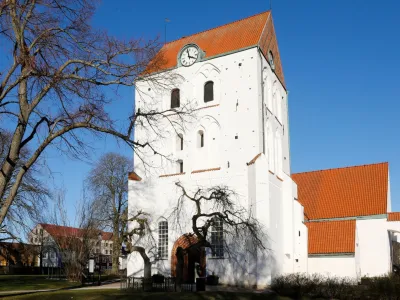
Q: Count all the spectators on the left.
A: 0